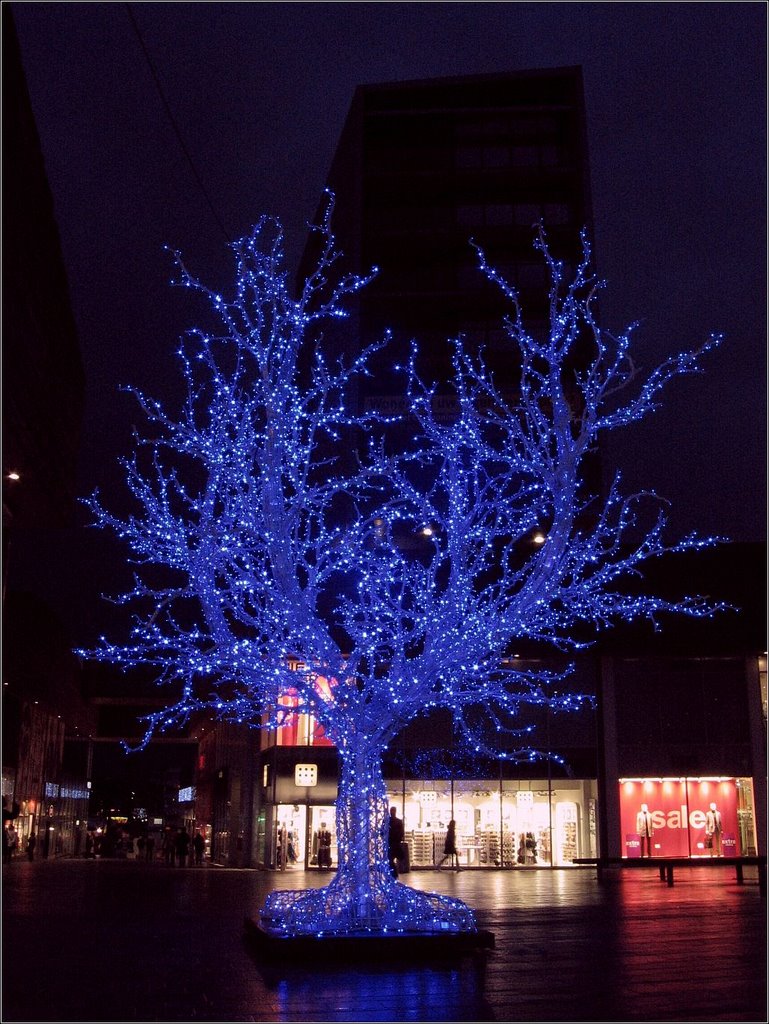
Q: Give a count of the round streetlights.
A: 3